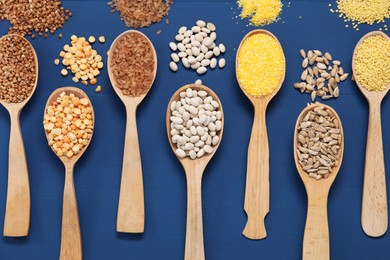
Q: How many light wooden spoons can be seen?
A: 7